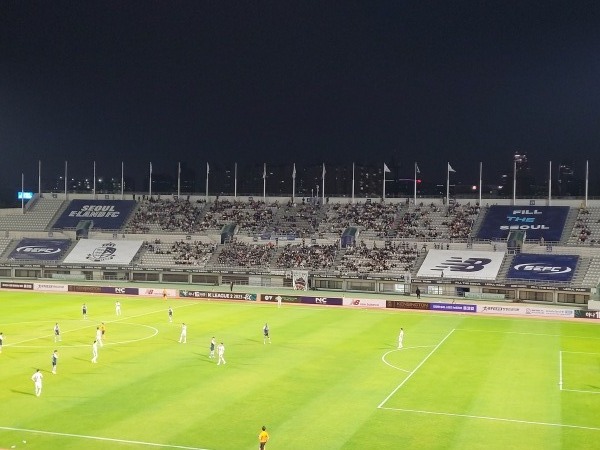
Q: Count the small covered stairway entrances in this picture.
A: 4